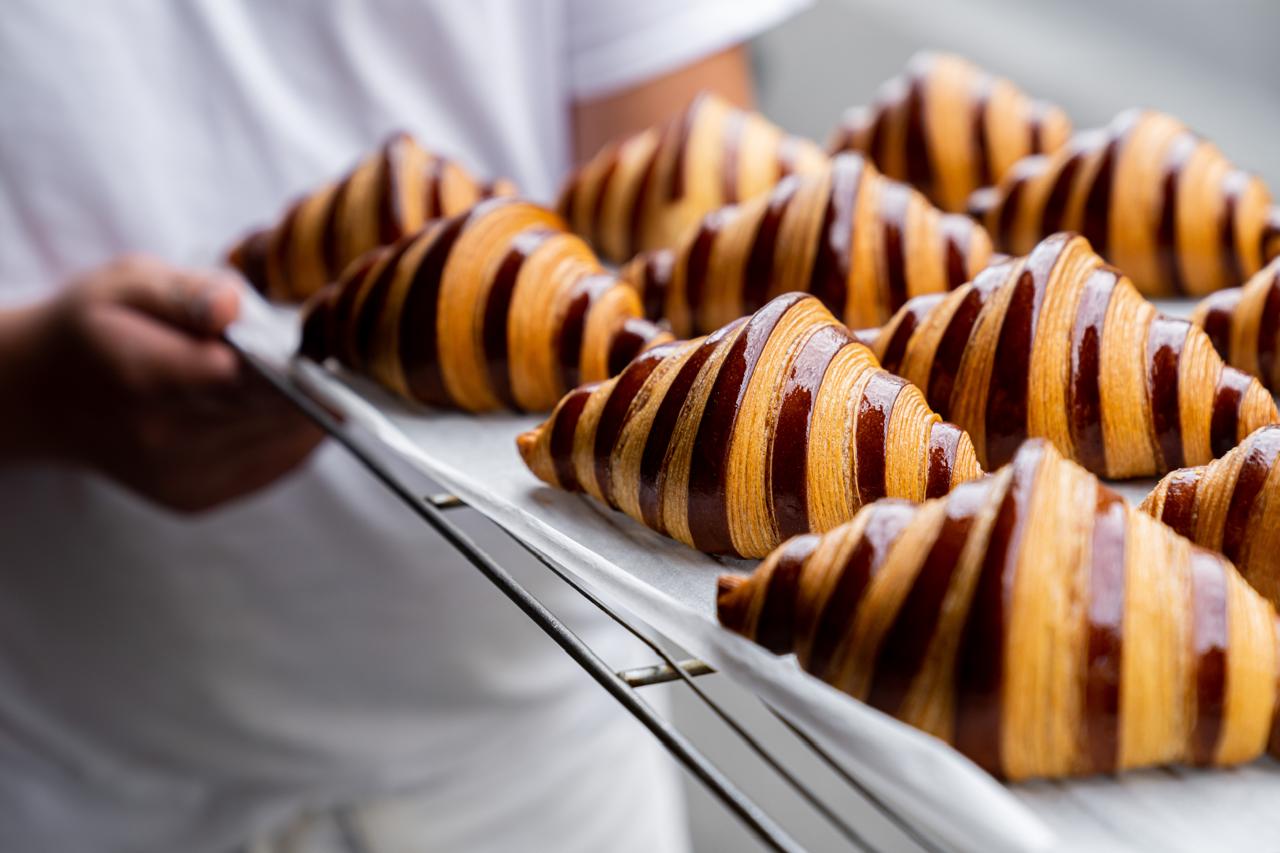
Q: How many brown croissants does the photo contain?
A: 11